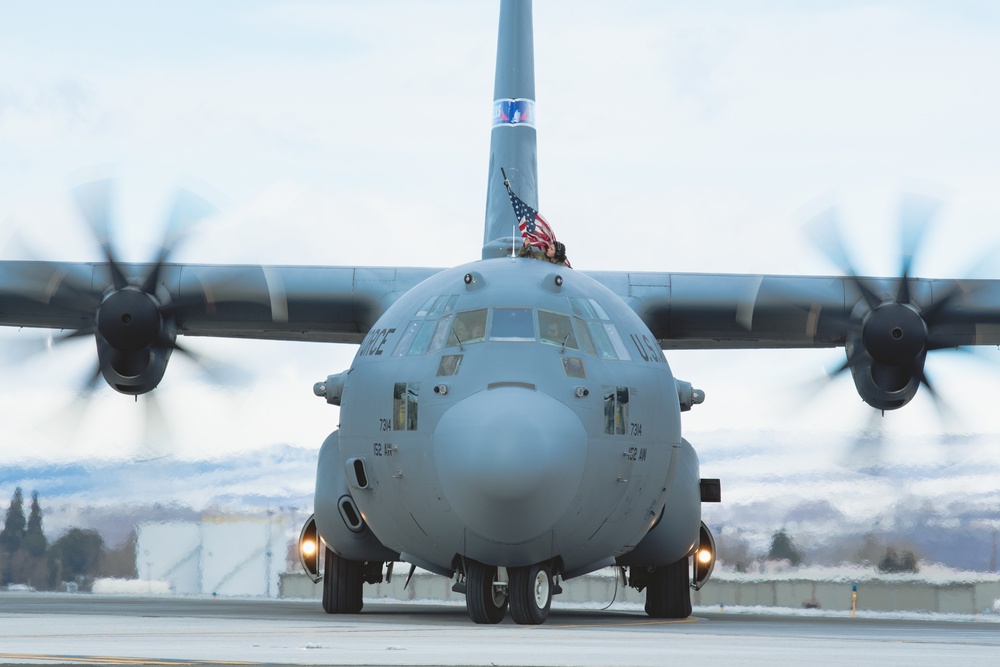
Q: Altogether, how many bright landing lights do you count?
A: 2